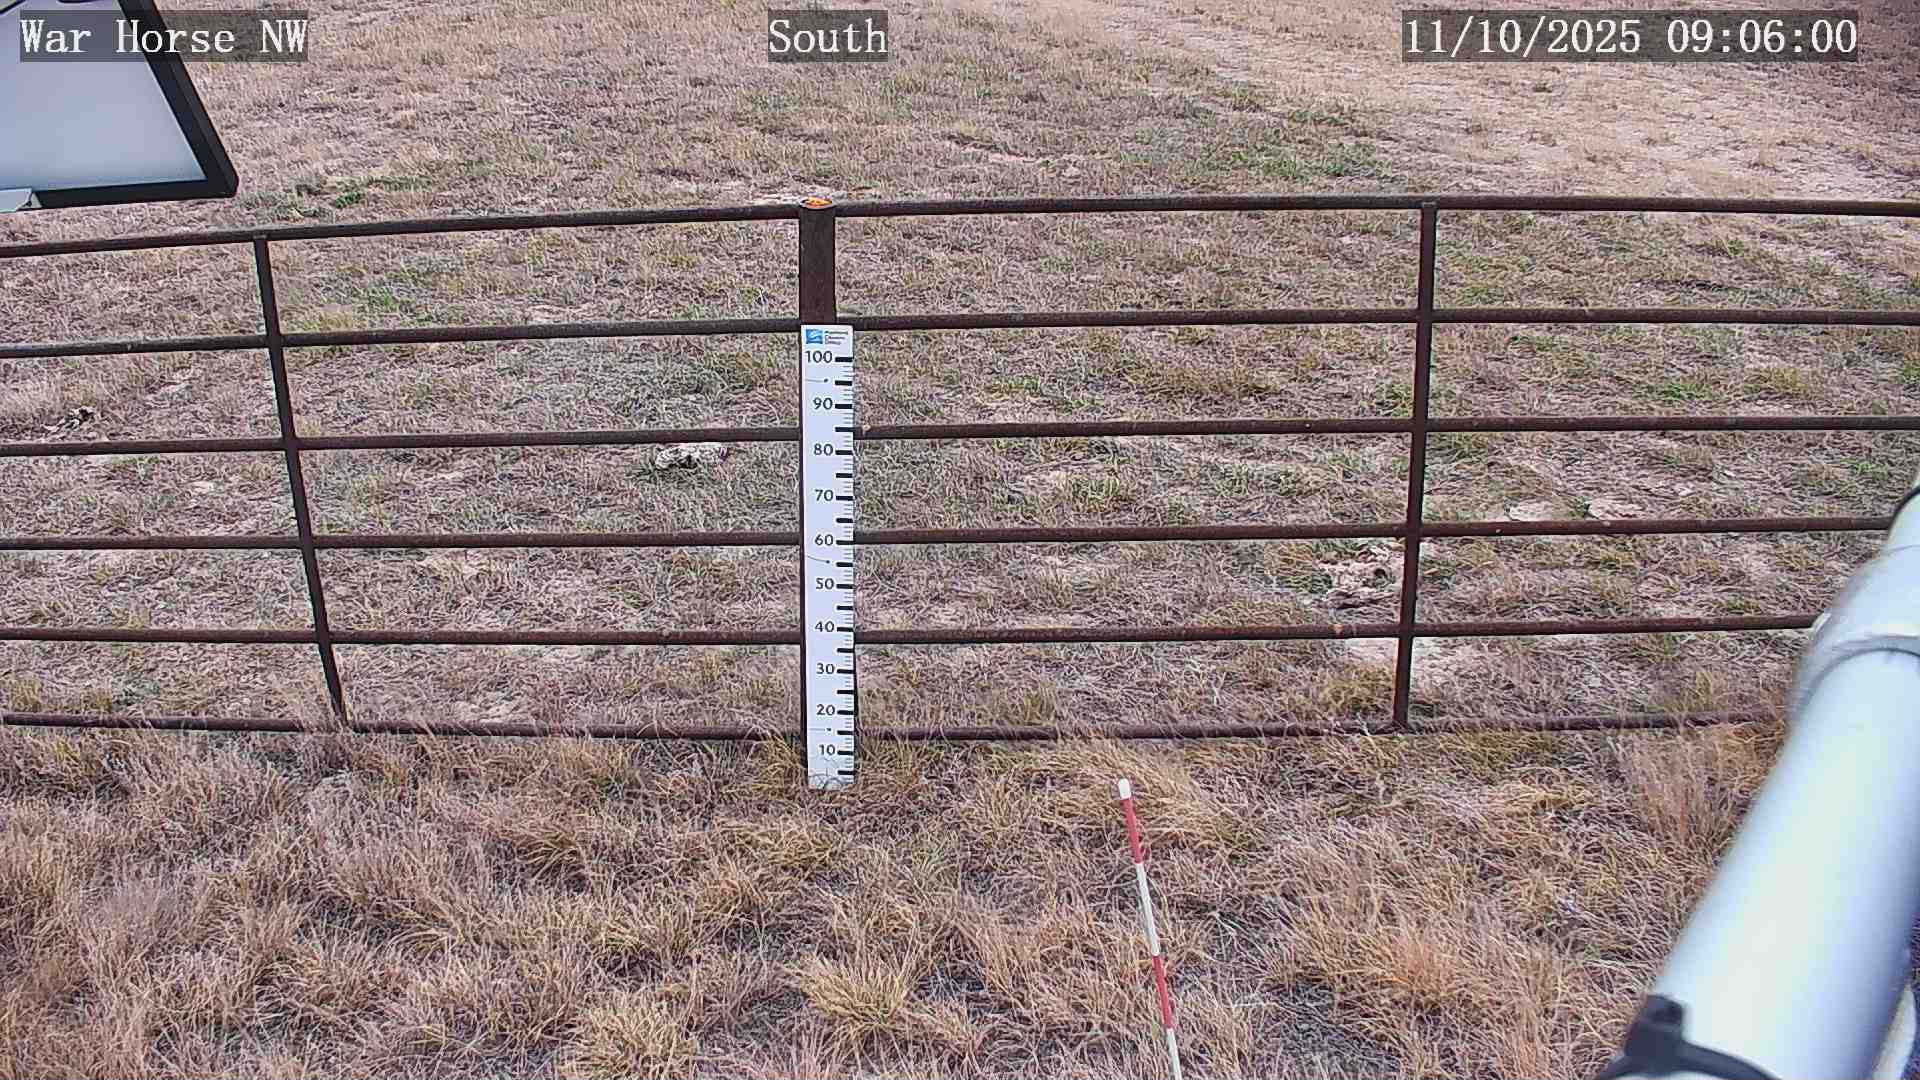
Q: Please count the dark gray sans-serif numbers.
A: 10